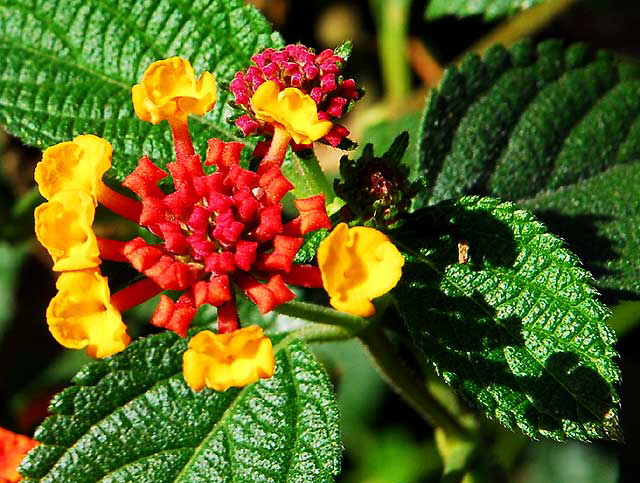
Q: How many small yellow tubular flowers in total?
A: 7